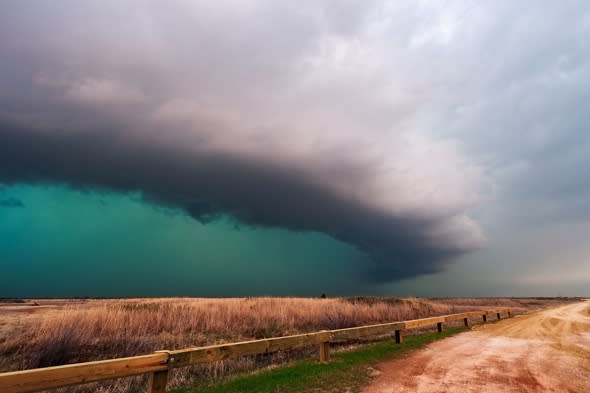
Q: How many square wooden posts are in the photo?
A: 8